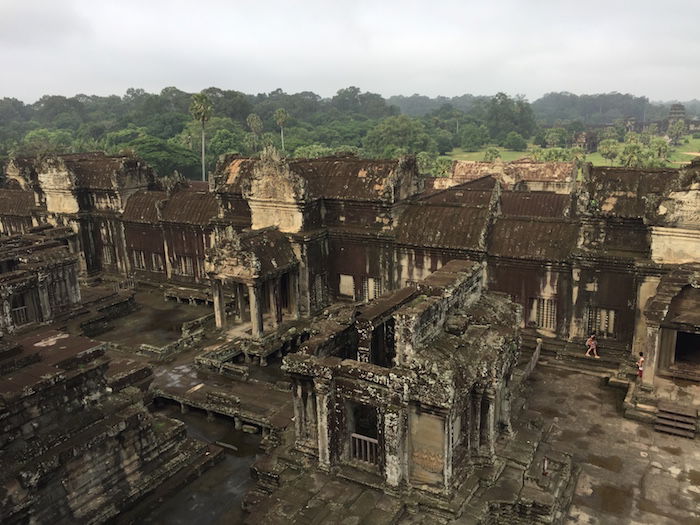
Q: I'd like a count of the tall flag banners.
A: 0